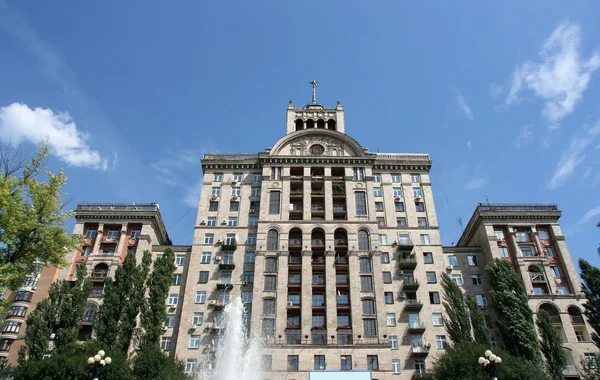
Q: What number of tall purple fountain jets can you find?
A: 0